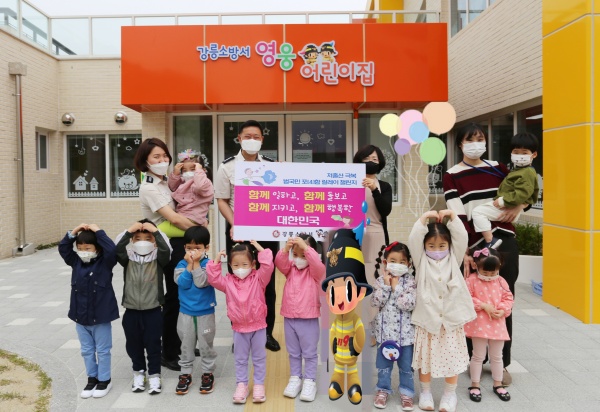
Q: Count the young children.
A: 10